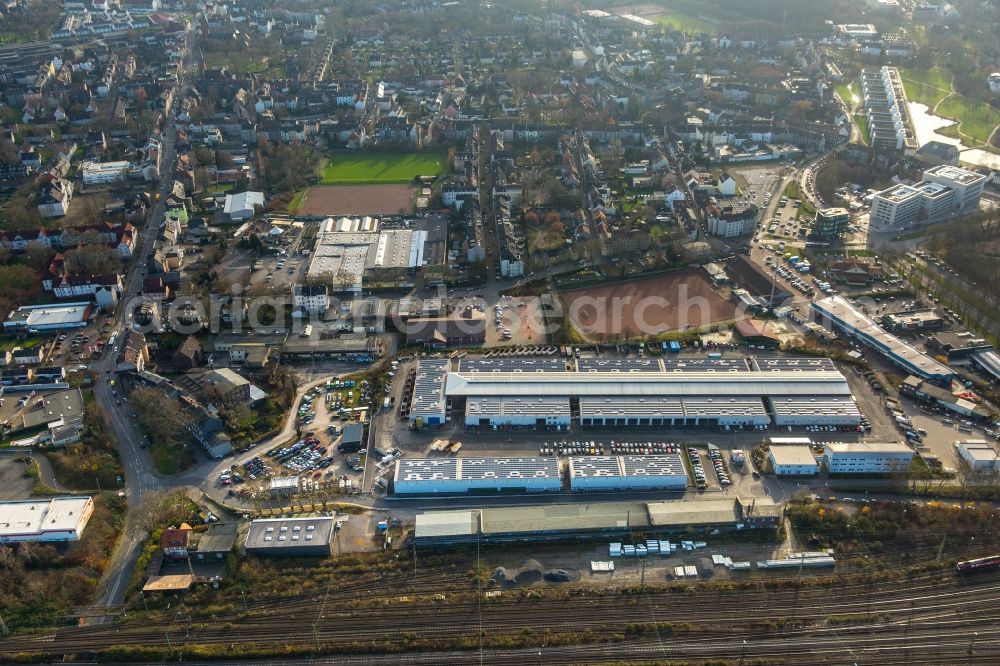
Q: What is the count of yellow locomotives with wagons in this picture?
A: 0